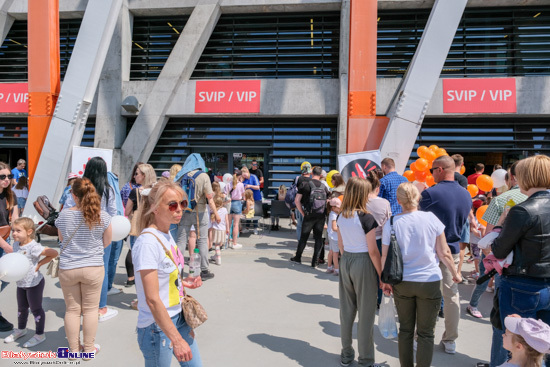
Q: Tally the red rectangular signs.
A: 3